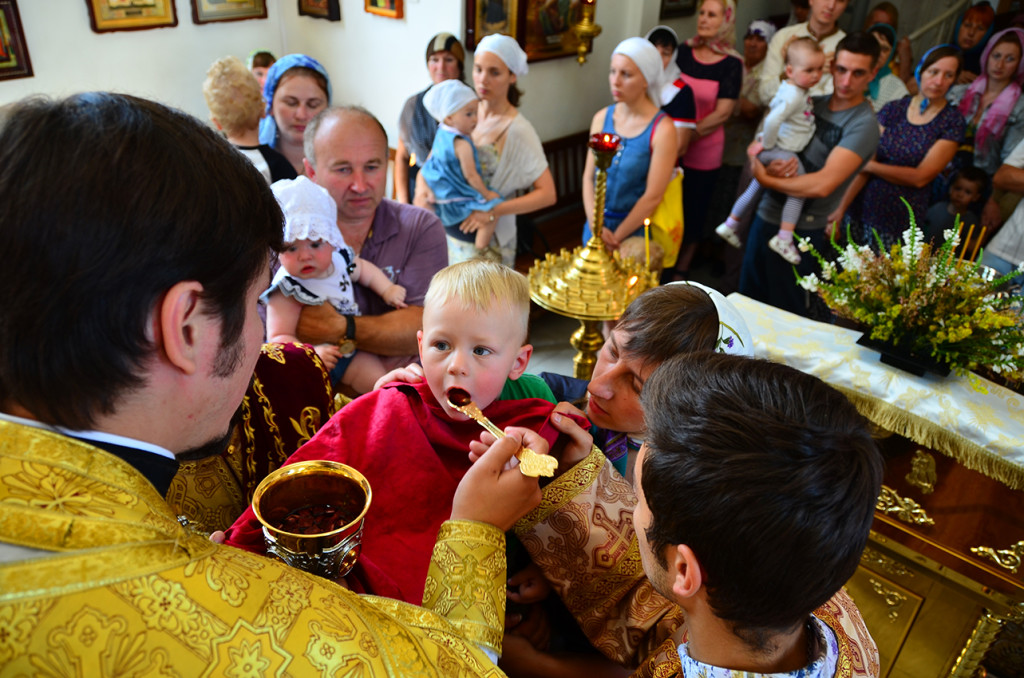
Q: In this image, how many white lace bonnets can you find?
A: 1